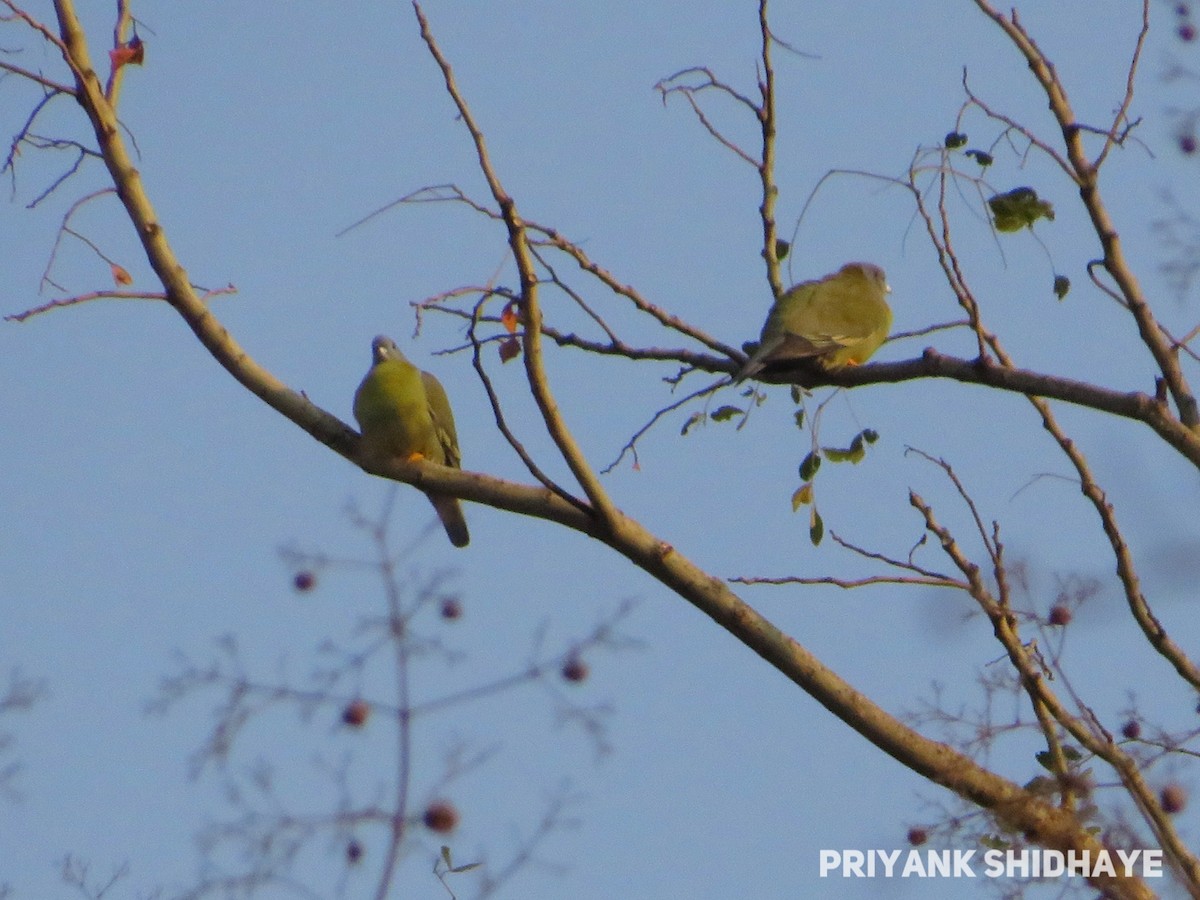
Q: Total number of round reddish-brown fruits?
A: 13